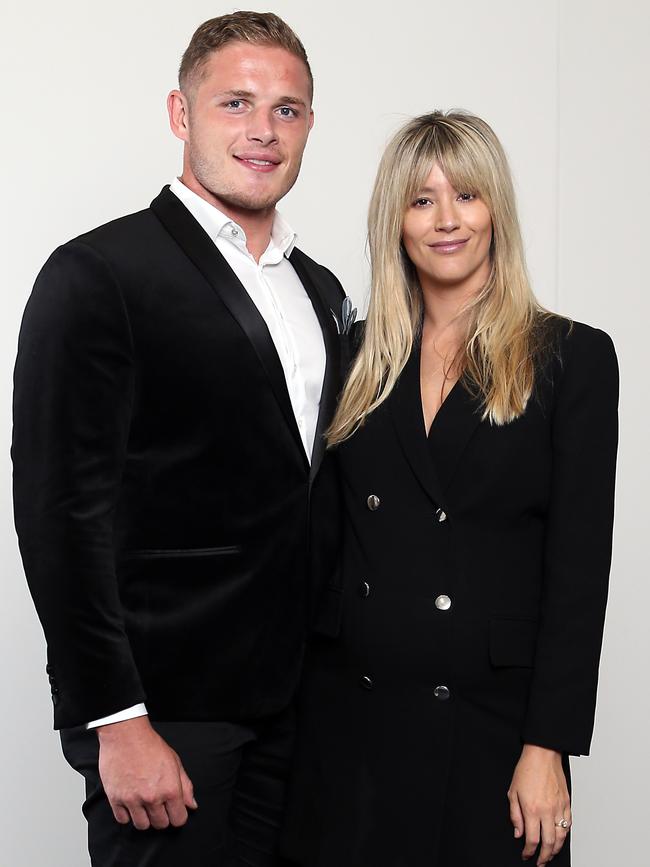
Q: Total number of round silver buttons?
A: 6